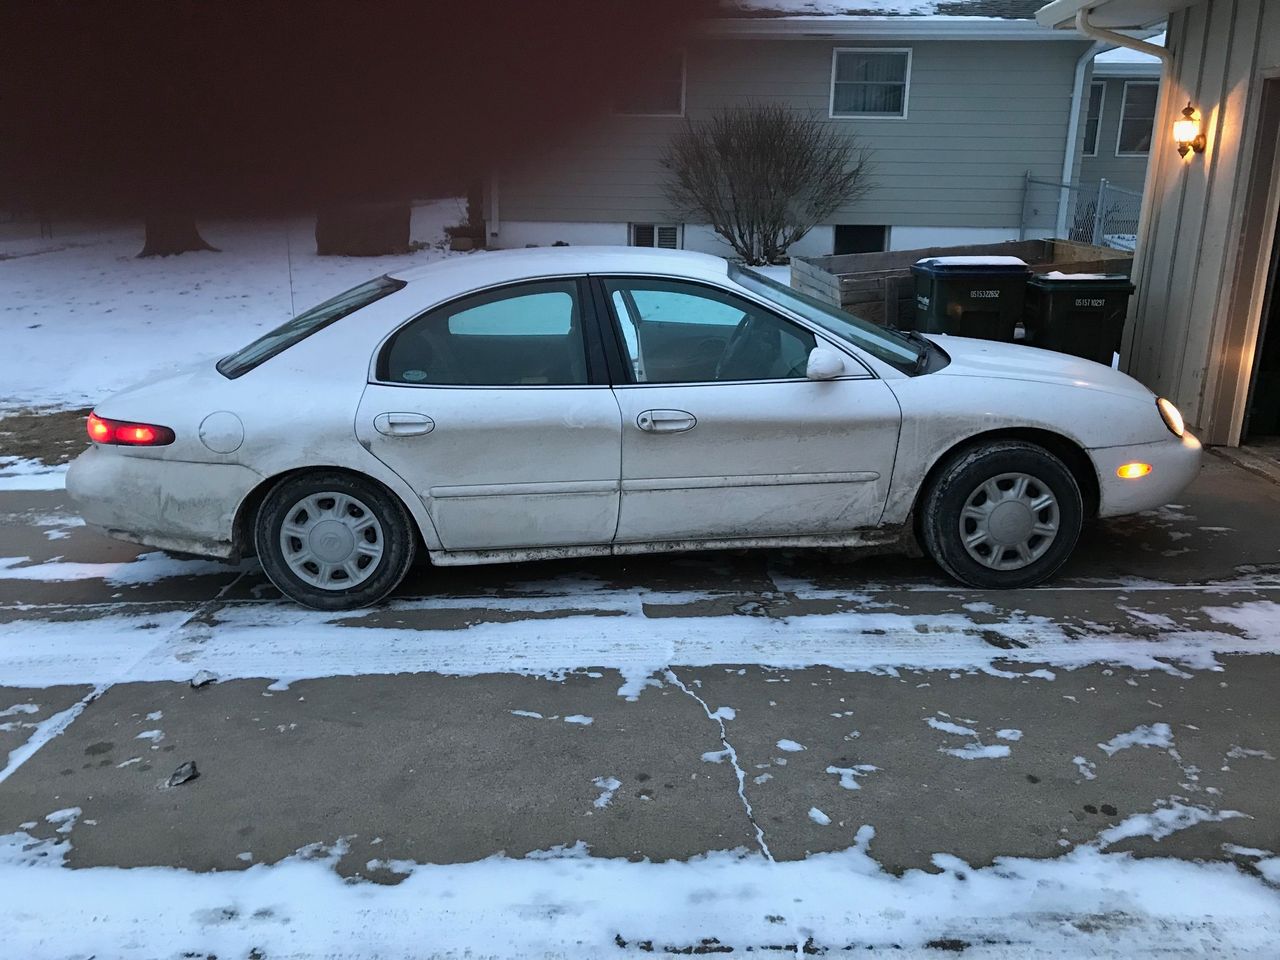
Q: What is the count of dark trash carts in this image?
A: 2